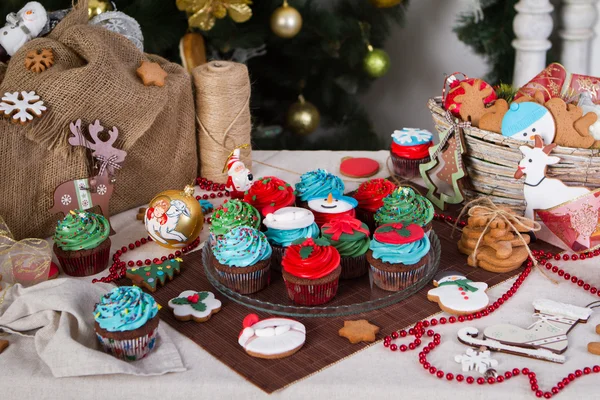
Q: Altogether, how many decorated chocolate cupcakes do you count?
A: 14